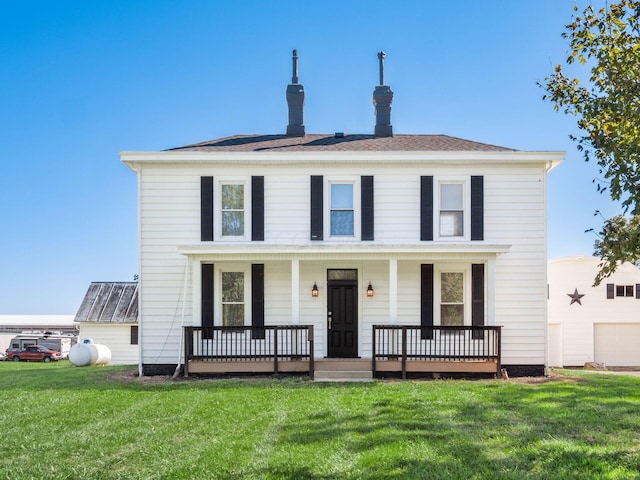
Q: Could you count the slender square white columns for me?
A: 4